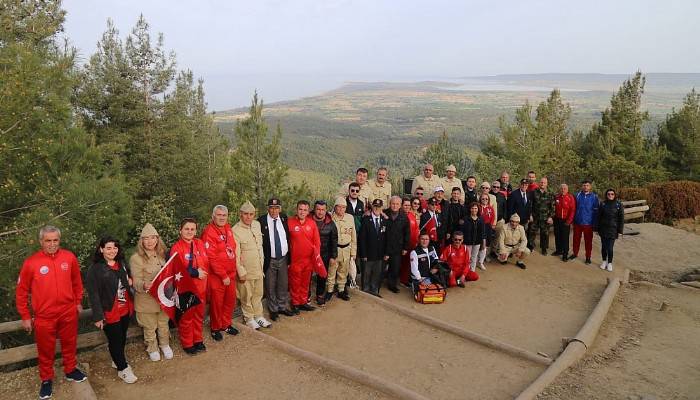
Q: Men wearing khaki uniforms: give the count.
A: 8